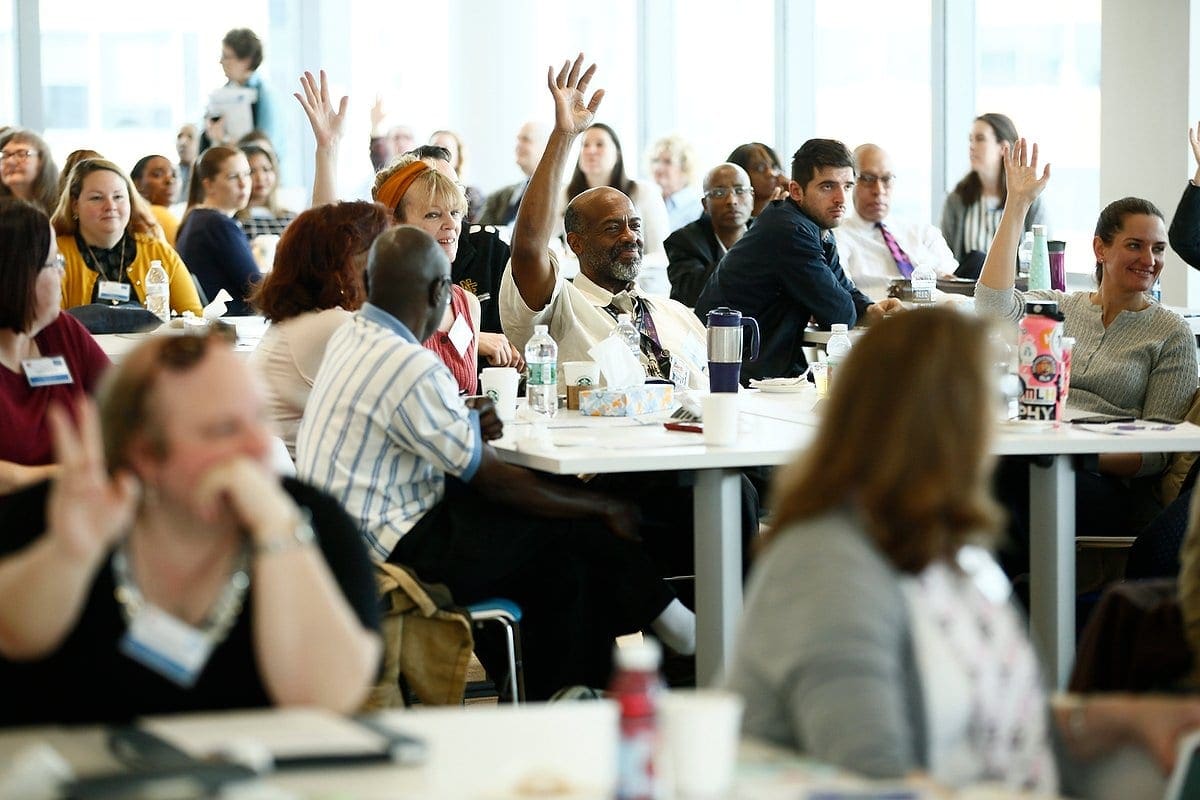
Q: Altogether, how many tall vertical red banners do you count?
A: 0